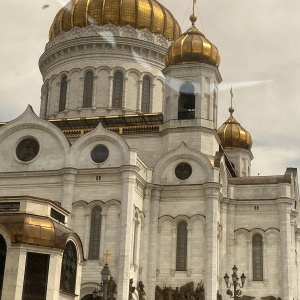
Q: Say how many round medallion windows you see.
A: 3